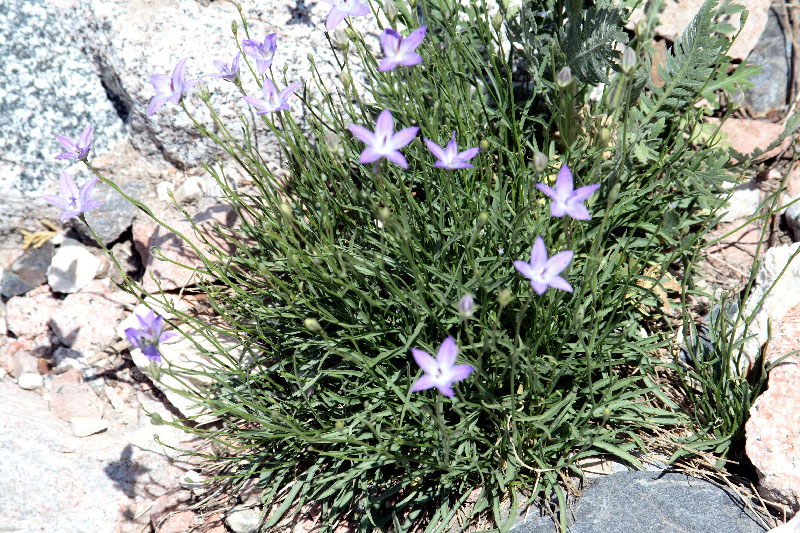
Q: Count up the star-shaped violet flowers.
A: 14